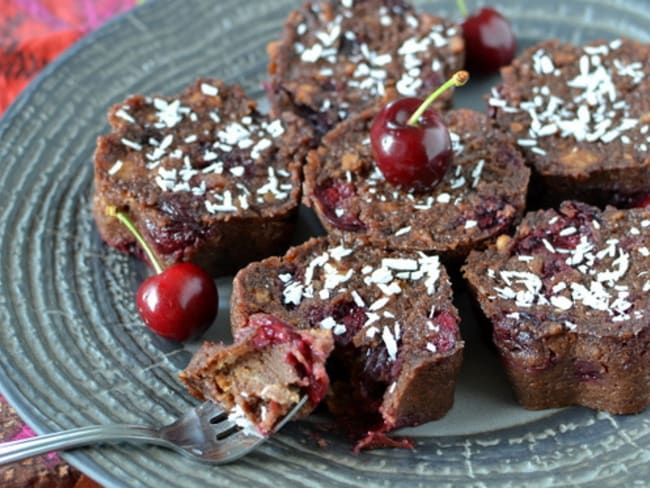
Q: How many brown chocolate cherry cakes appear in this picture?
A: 6